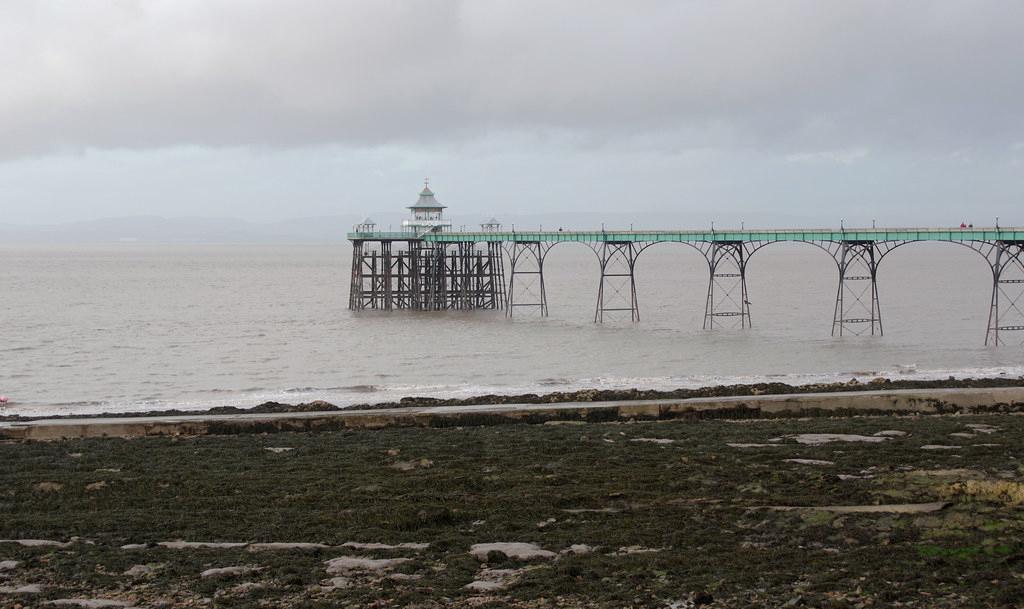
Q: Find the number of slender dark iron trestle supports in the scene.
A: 5